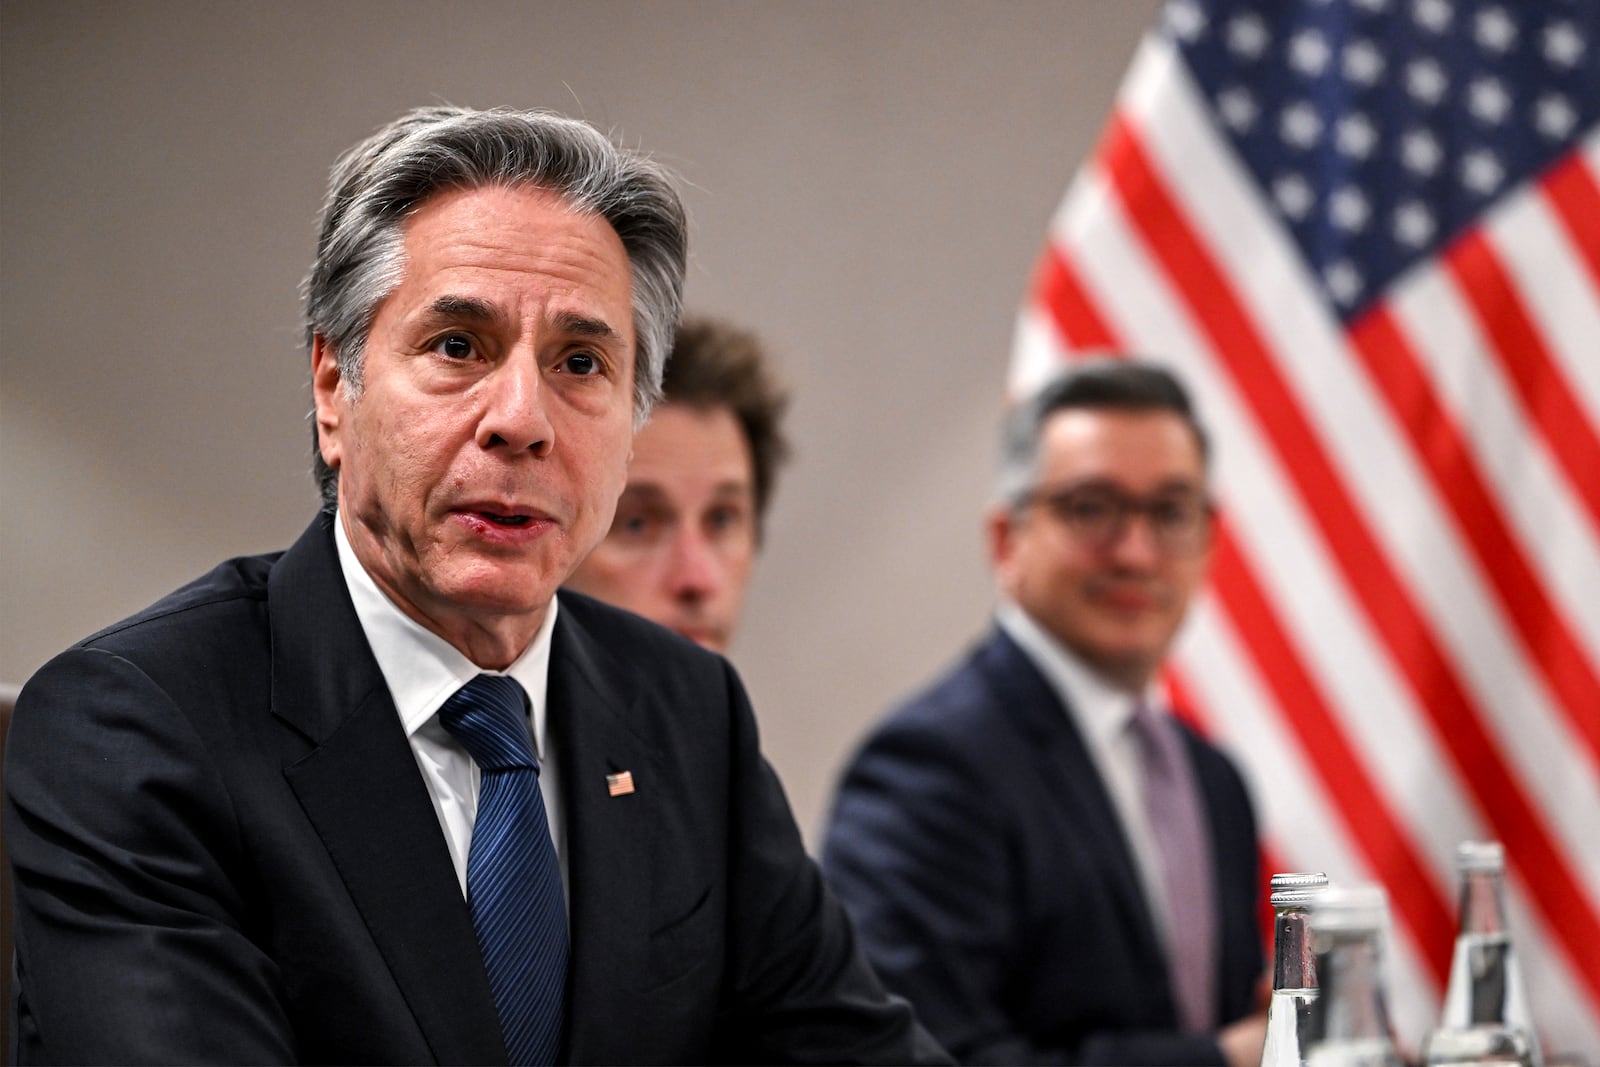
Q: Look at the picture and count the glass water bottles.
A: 3